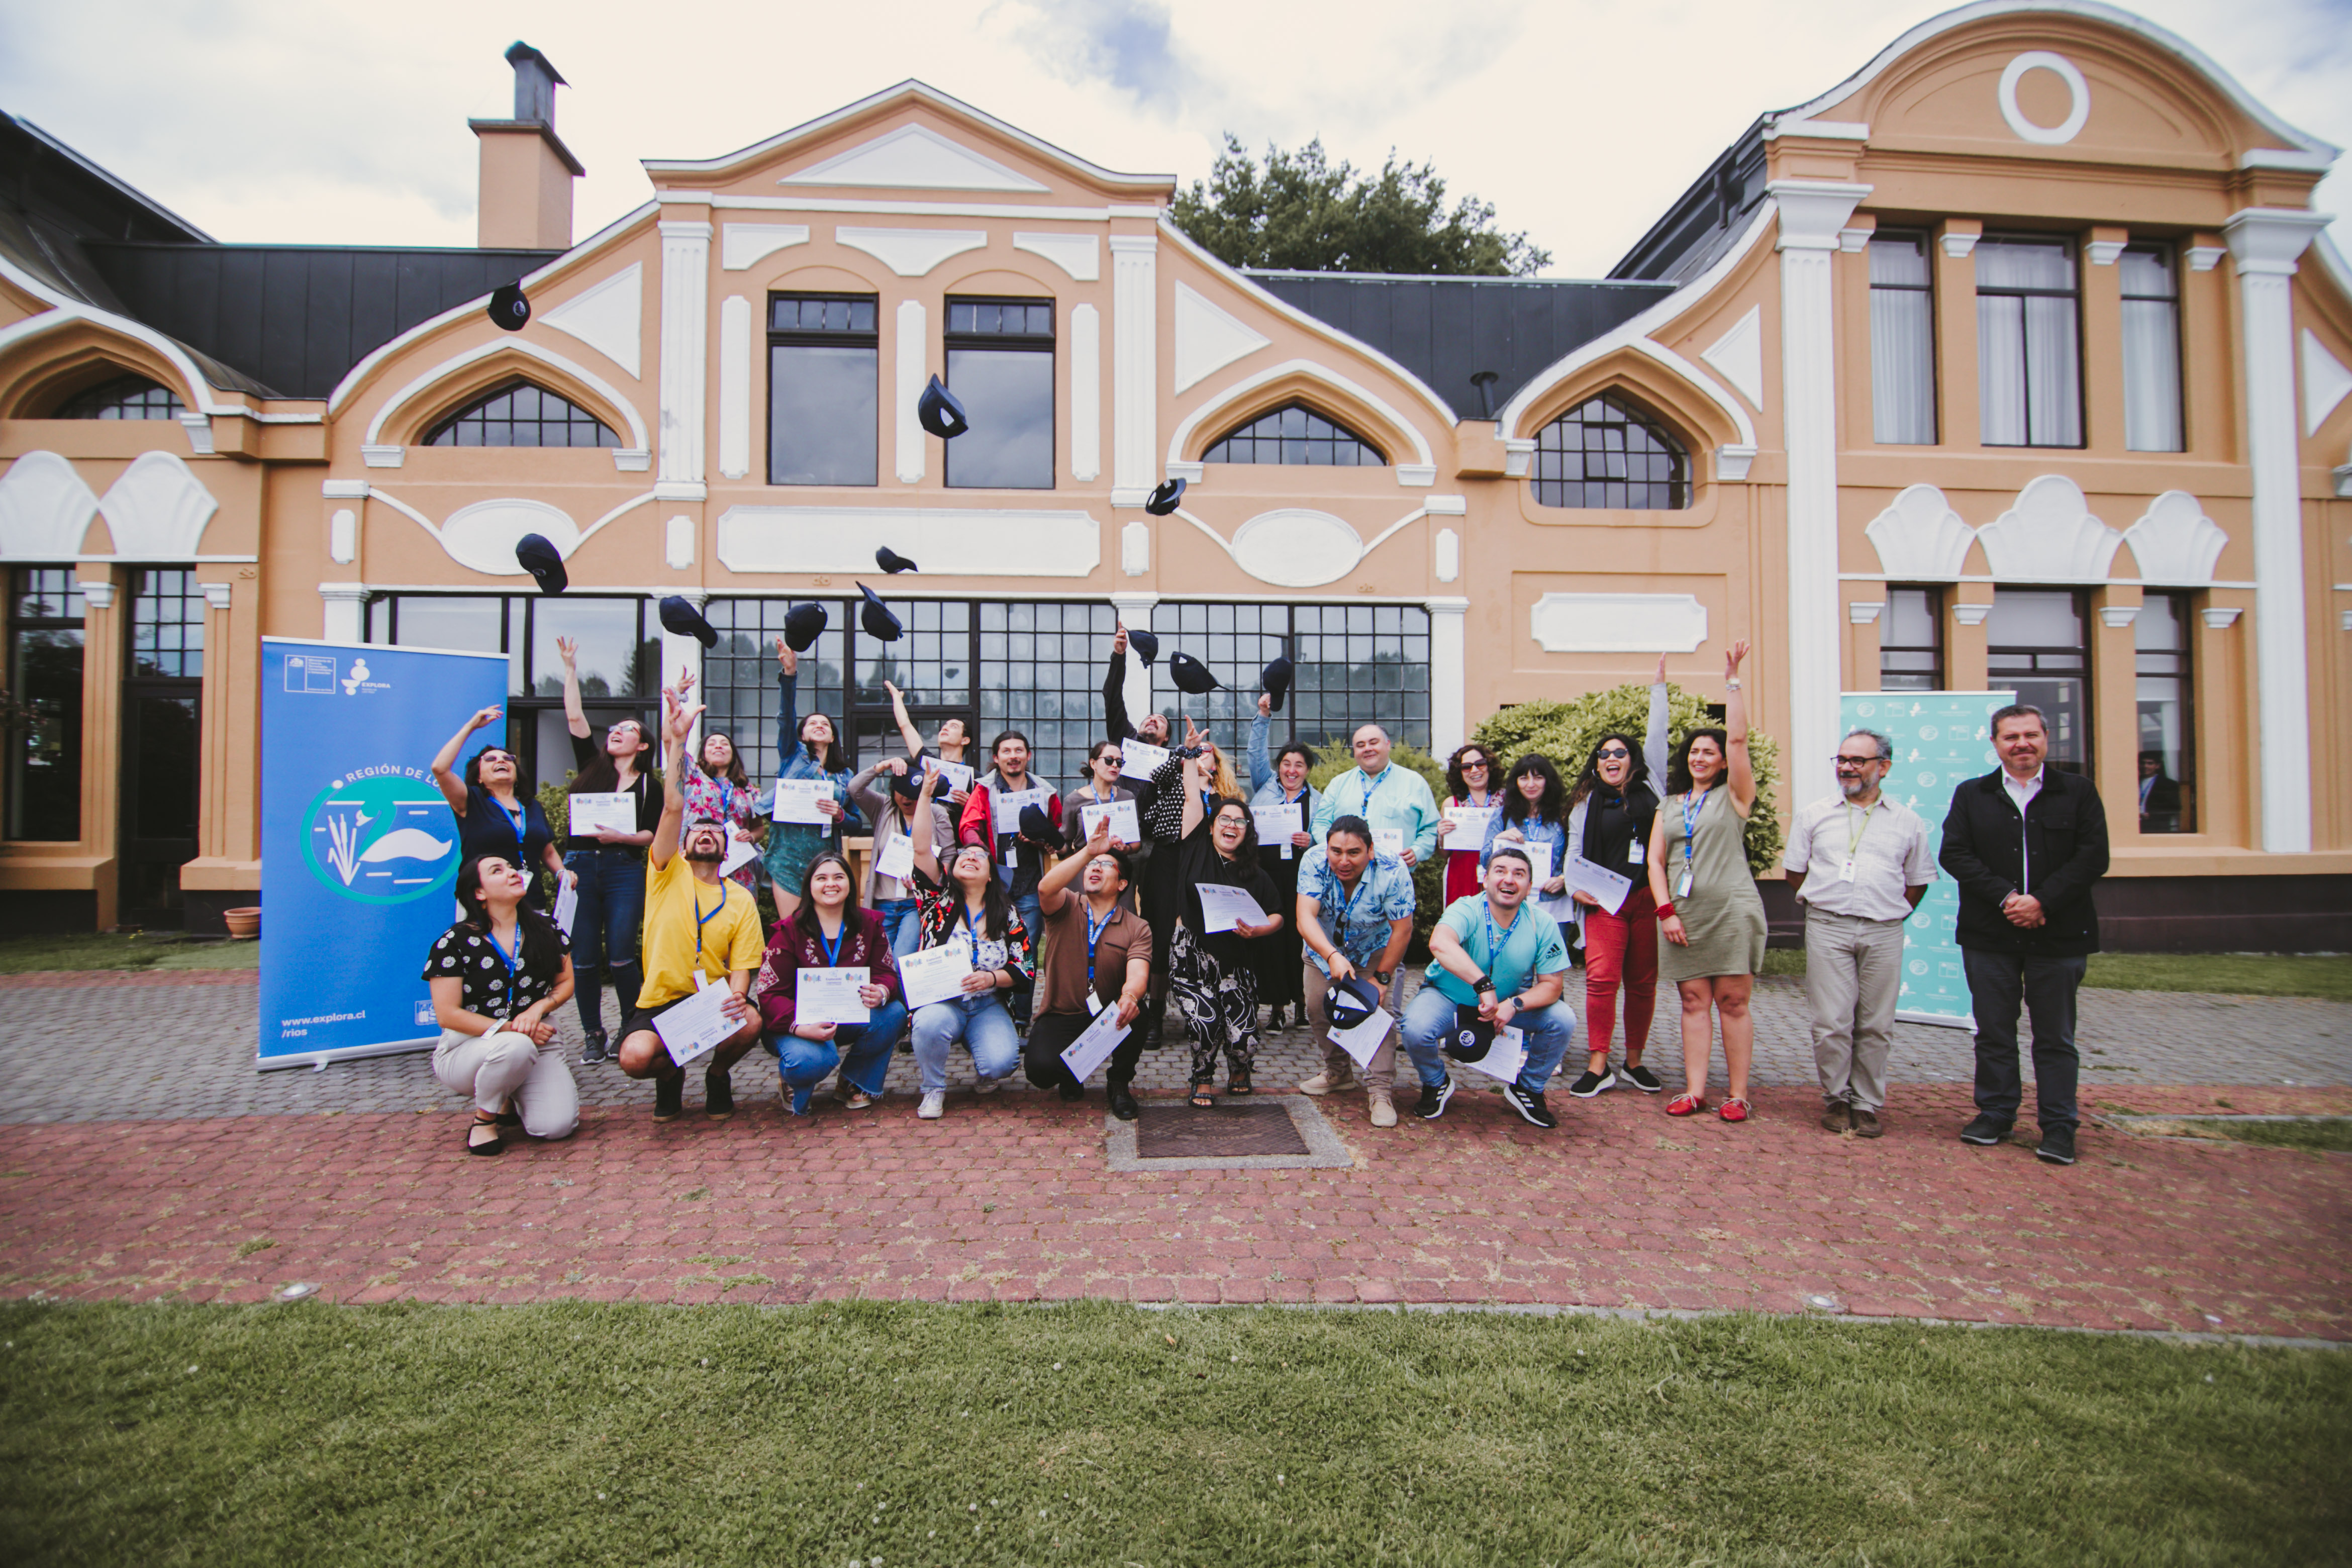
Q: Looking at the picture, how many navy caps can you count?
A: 15